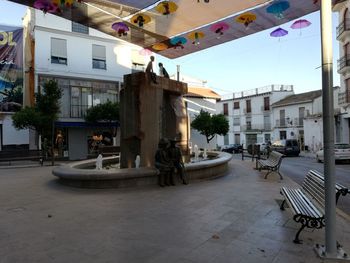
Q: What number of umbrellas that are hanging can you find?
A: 14